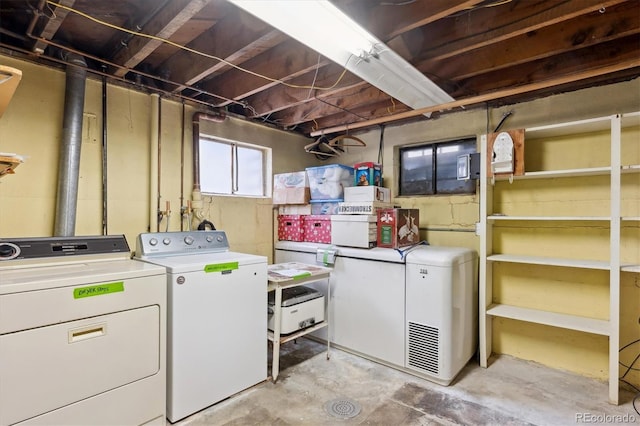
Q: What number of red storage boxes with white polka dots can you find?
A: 2